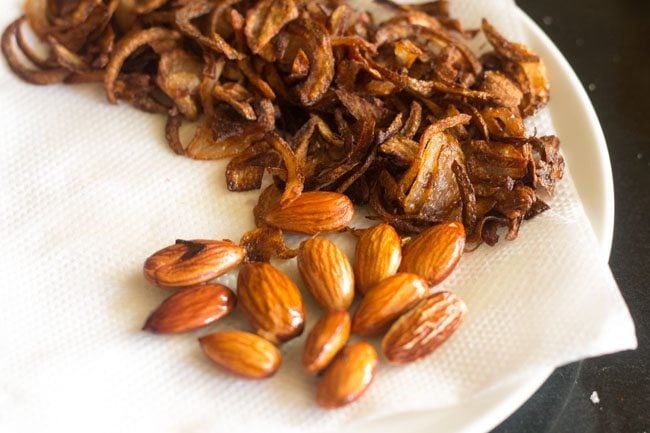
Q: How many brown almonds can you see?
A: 12